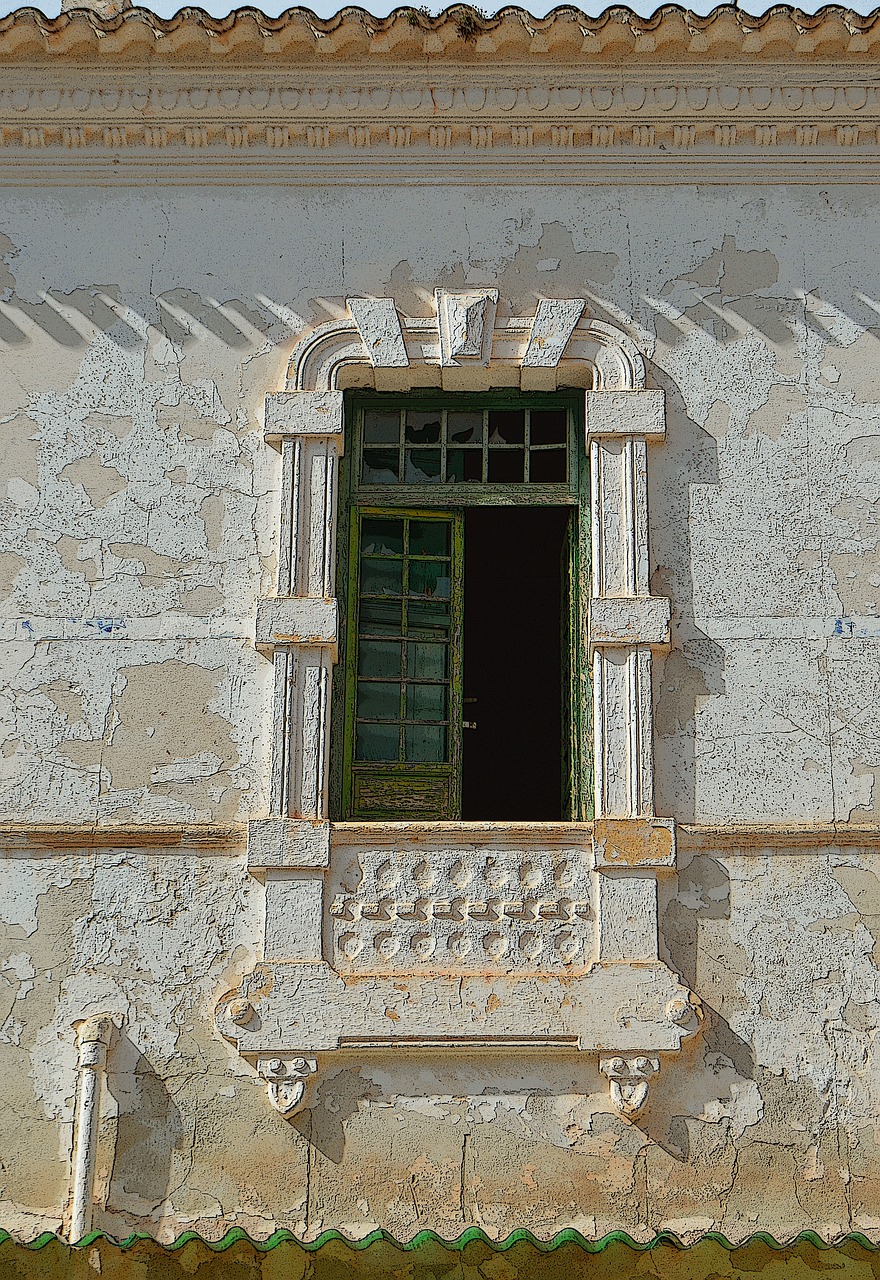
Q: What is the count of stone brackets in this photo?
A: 2